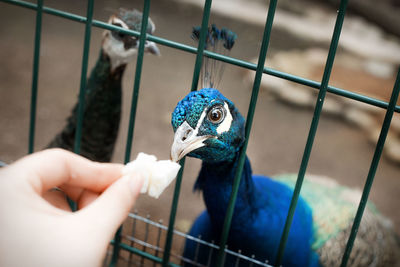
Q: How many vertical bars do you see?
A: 7